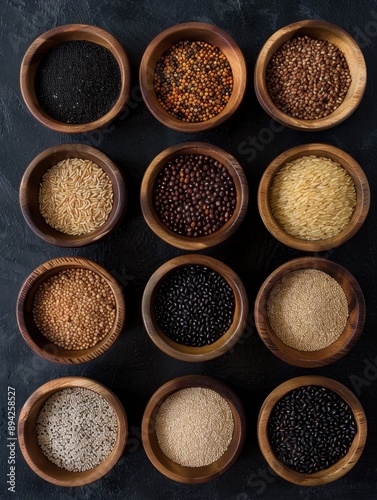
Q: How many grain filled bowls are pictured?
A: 12